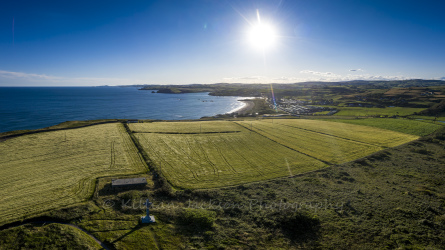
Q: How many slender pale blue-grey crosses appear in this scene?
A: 1